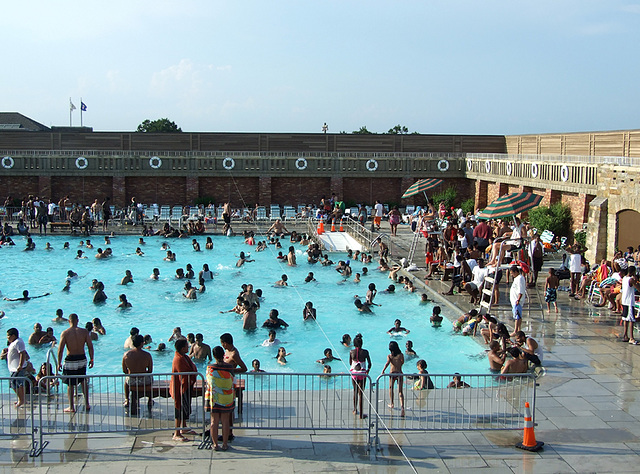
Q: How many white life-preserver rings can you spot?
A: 12